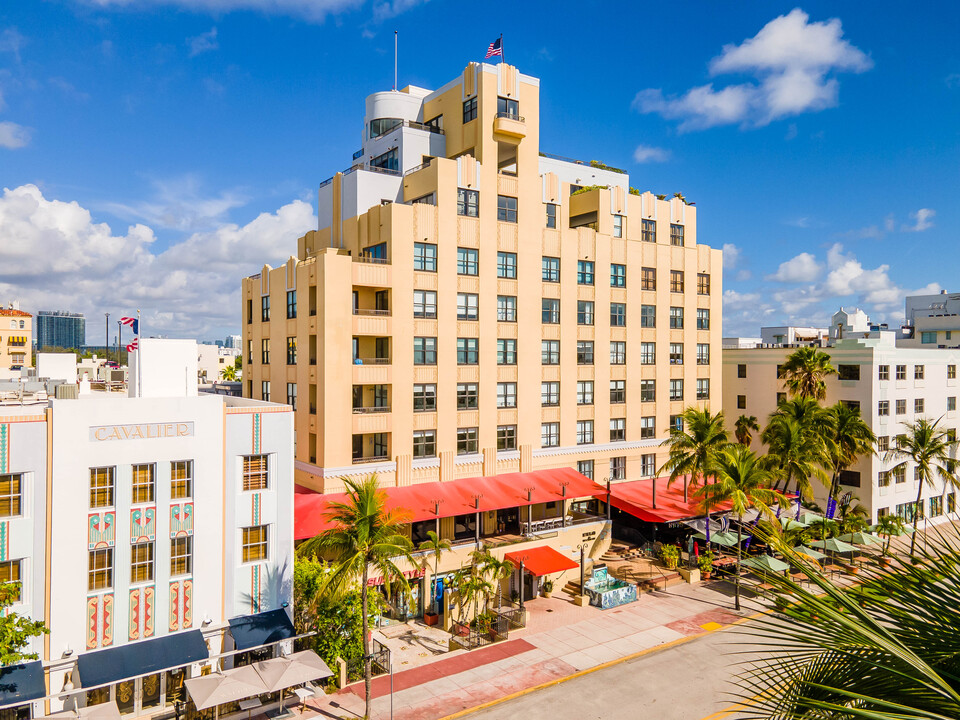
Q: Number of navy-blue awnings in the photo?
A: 3